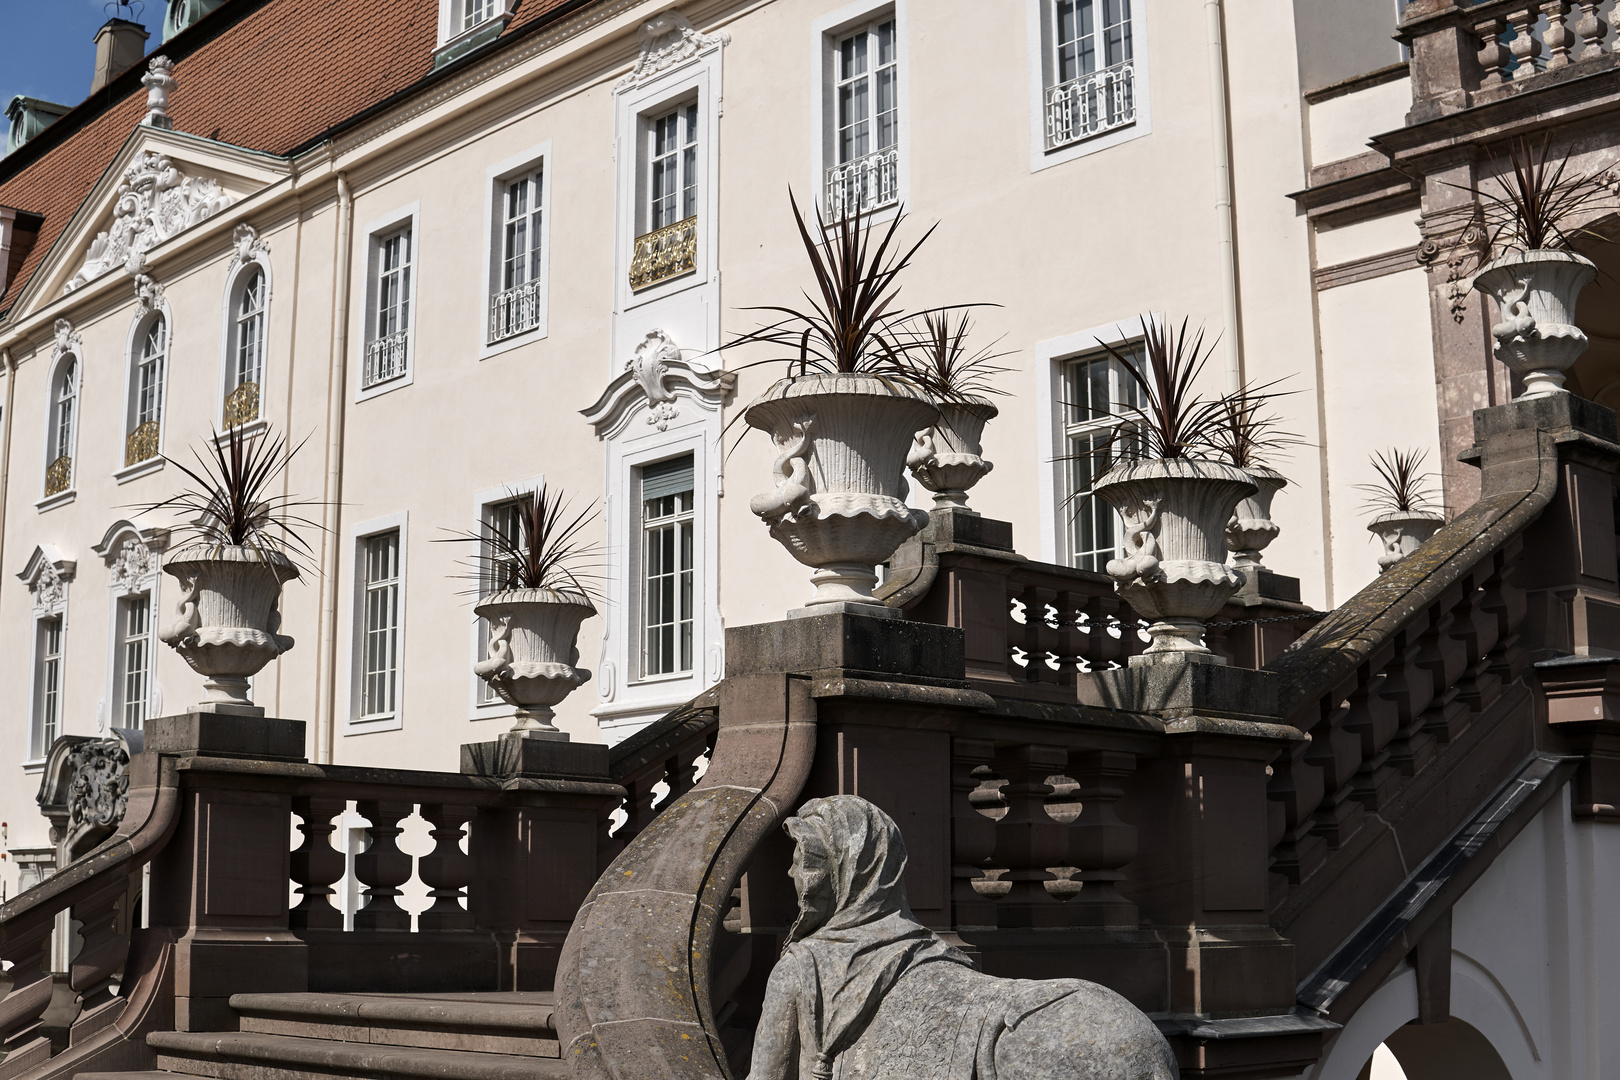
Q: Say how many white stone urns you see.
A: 8